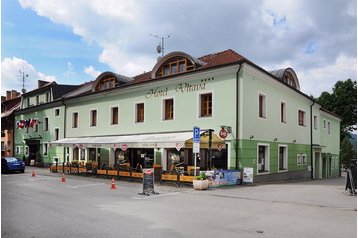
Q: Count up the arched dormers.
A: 3